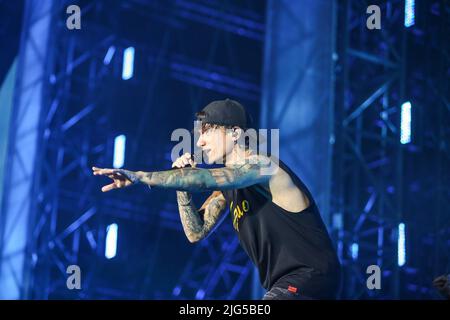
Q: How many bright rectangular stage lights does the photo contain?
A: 6